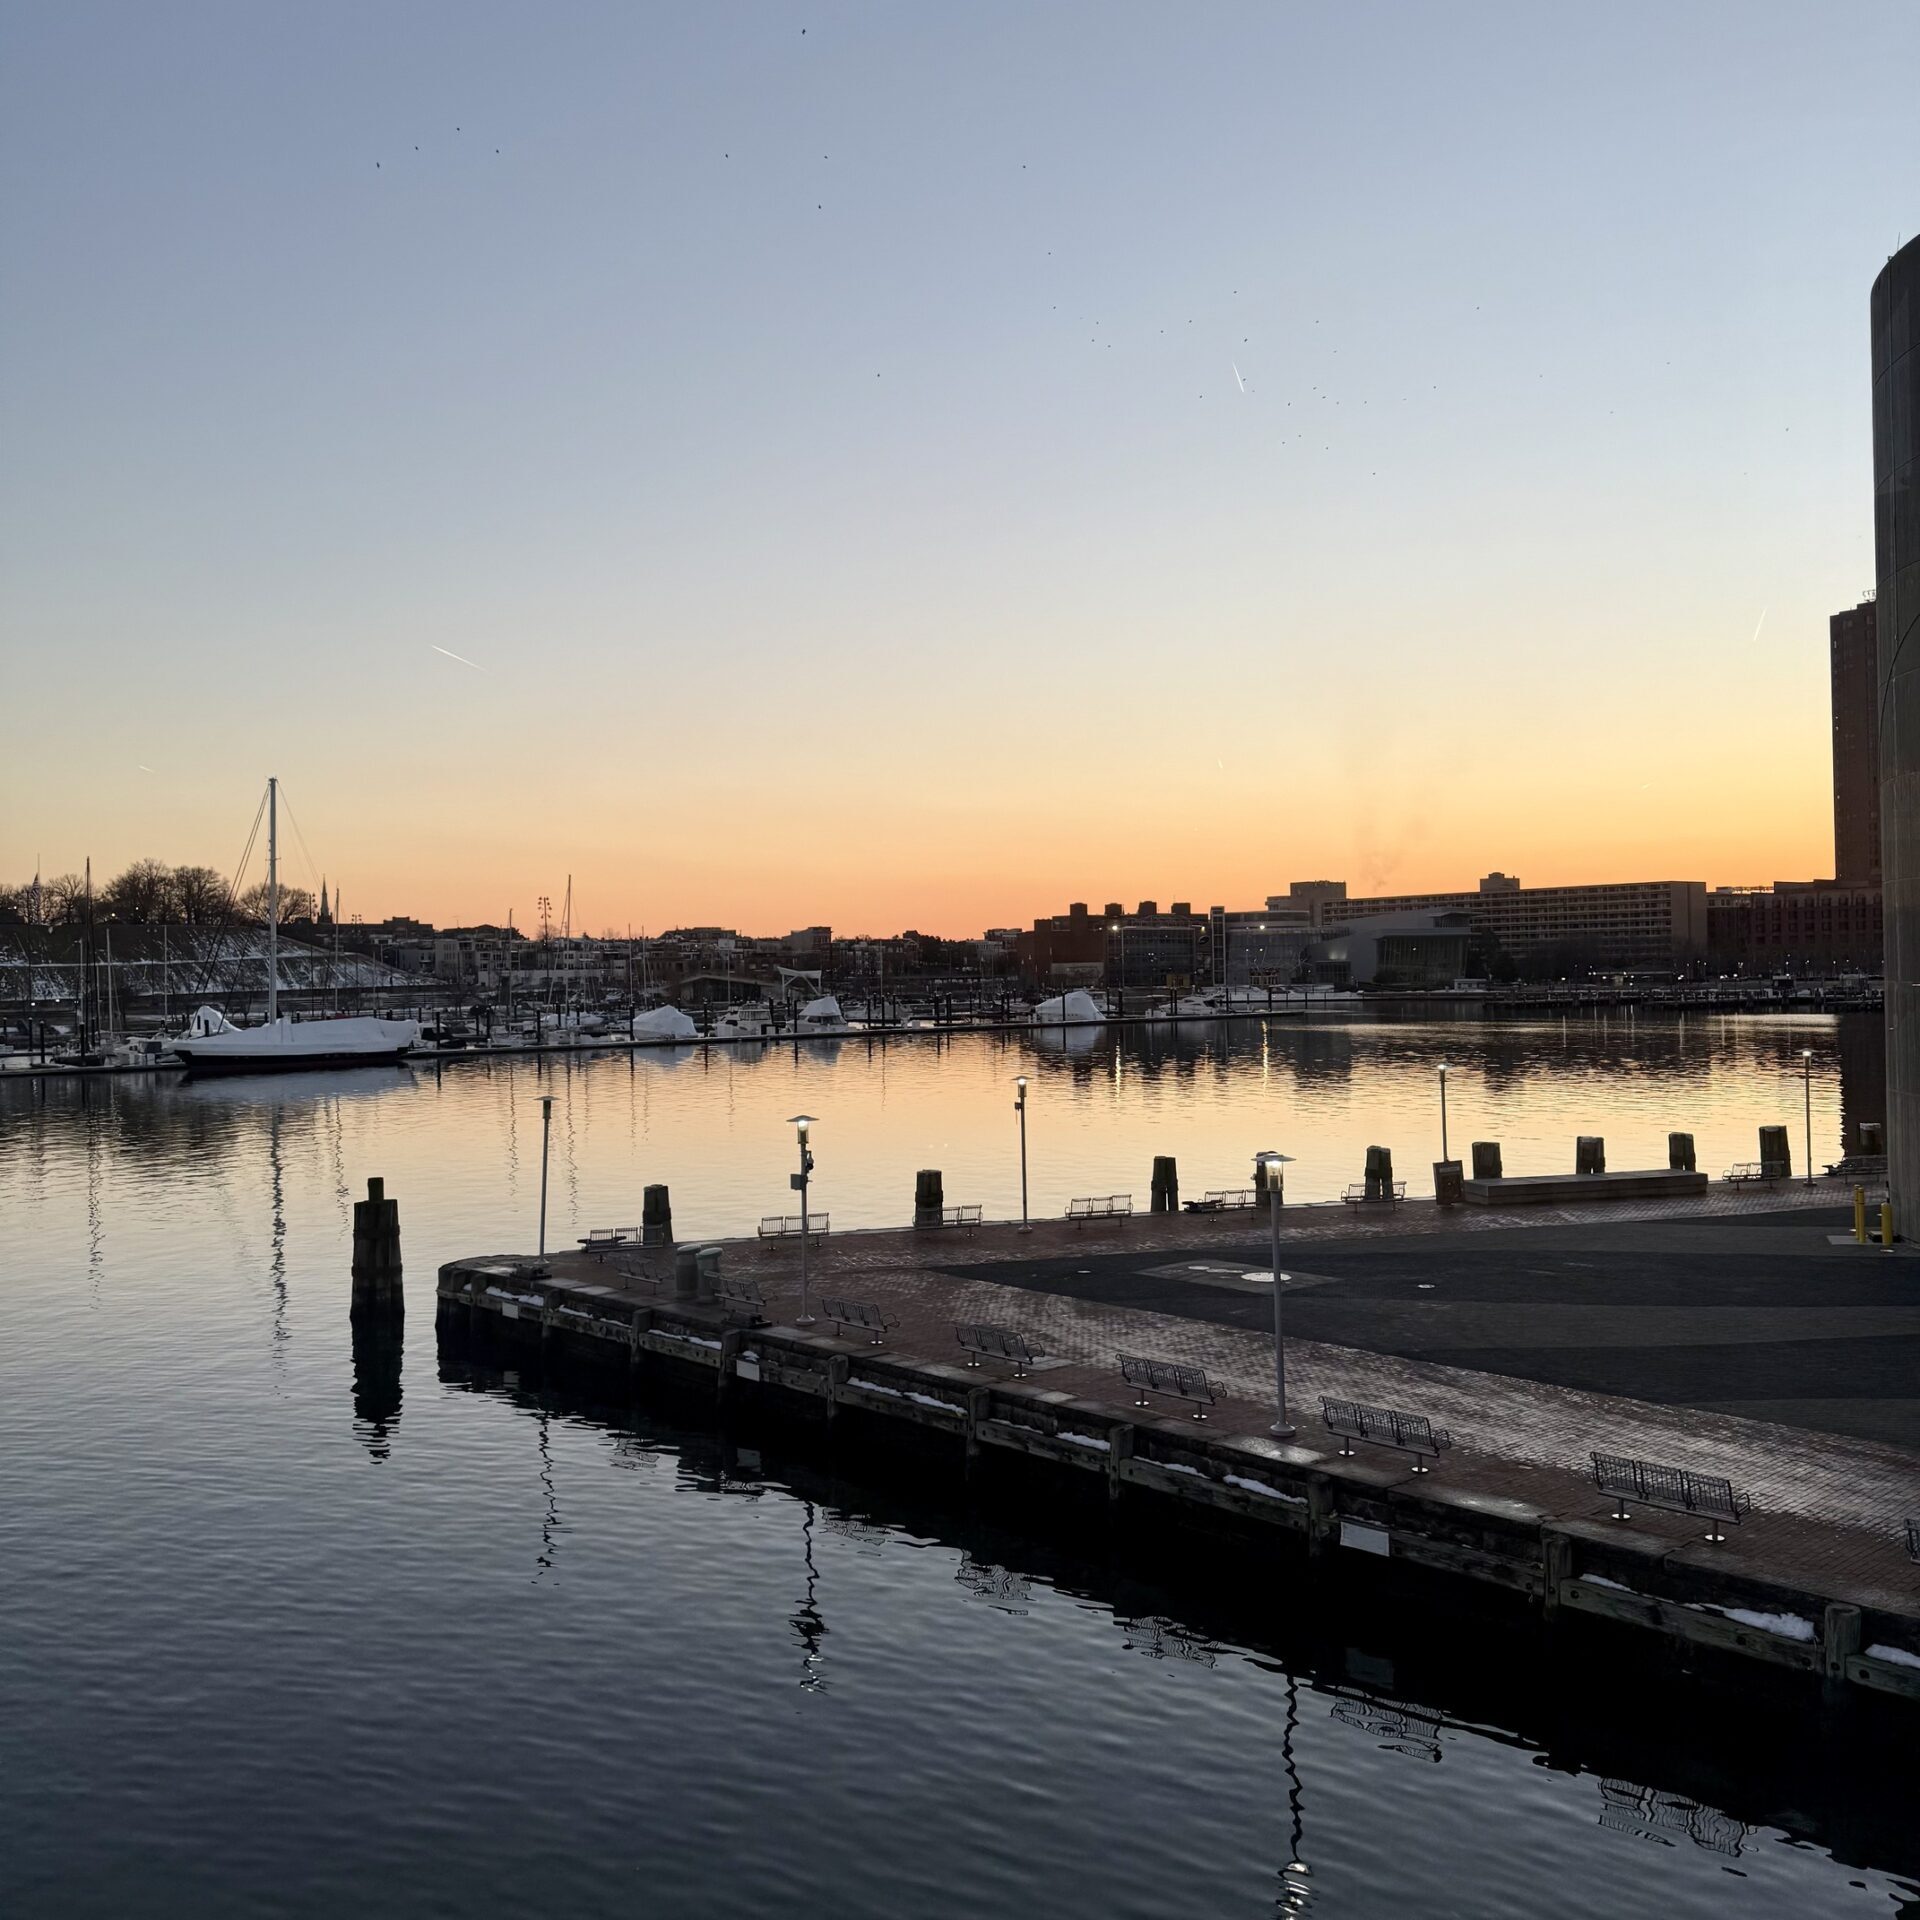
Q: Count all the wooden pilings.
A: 11